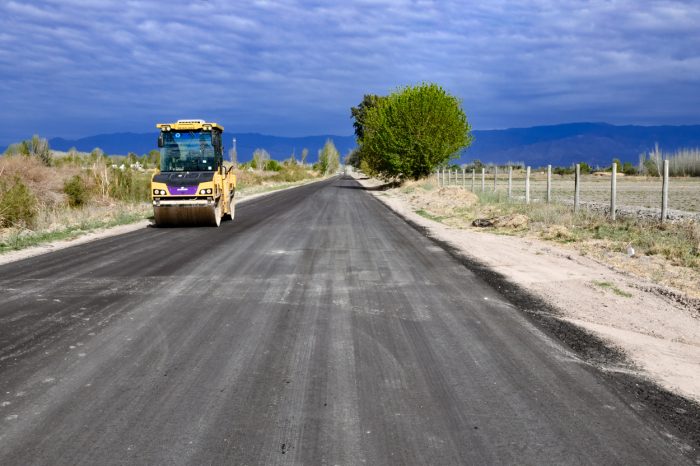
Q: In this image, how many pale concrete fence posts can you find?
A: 14